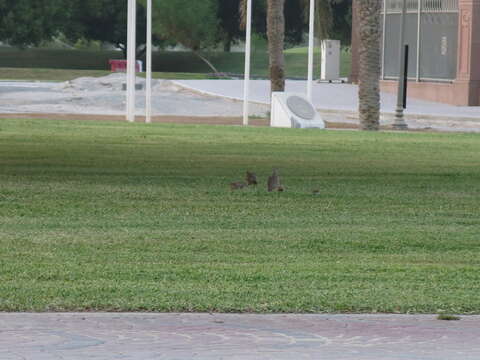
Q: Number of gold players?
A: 0